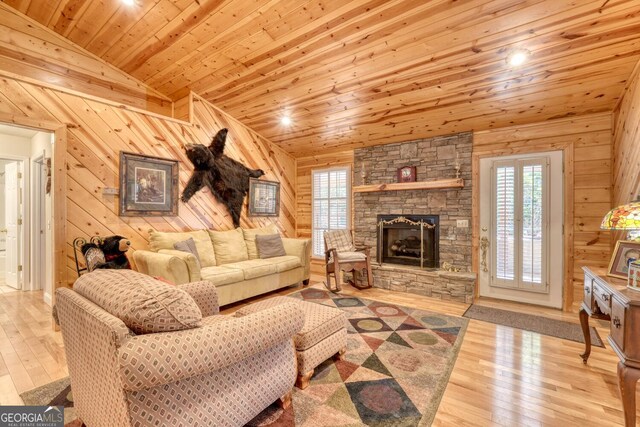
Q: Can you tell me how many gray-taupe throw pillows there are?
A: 2